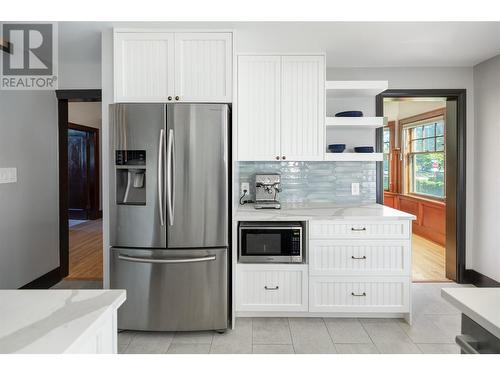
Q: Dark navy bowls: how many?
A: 3